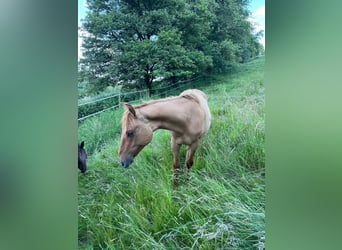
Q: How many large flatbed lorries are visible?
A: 0